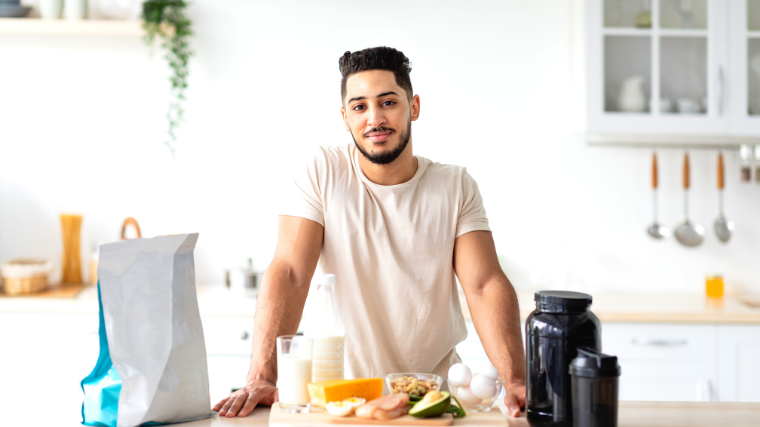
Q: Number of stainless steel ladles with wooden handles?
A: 3